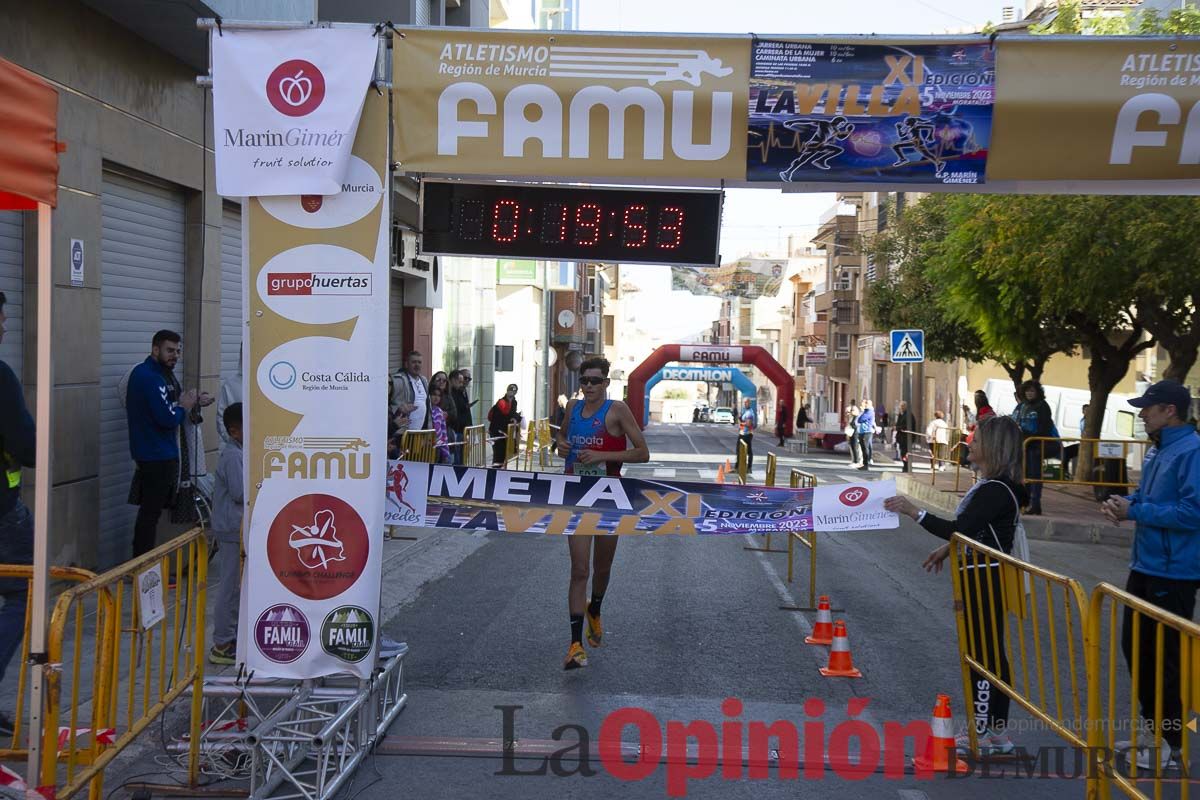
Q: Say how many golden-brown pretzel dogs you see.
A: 0